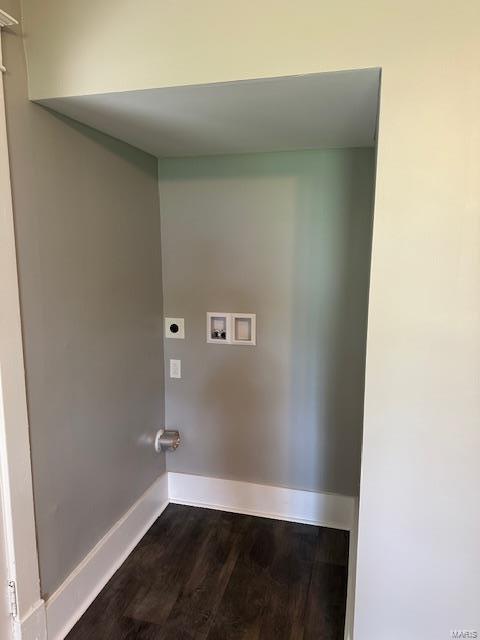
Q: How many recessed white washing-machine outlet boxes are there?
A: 2